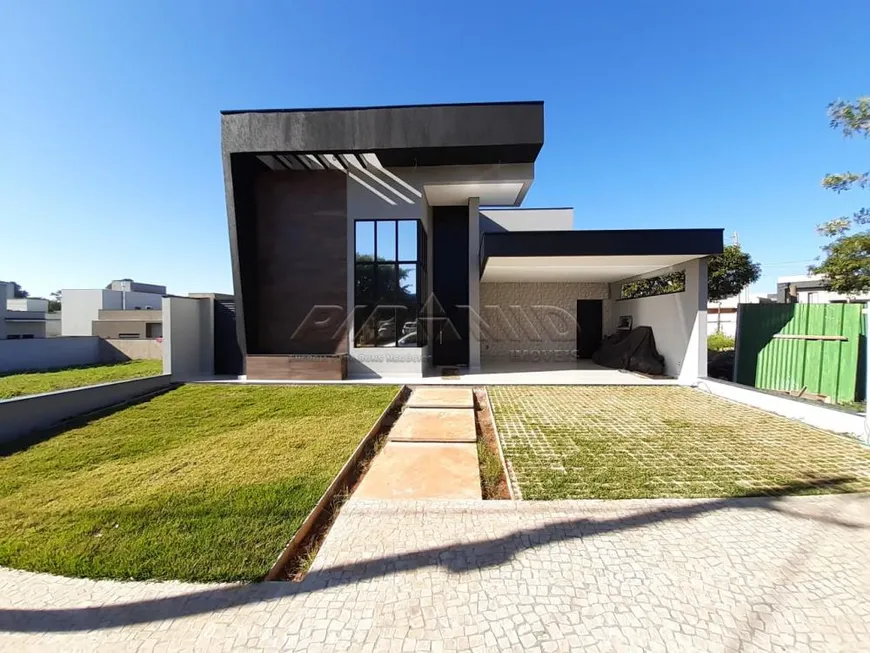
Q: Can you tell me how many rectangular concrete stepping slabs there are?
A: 3